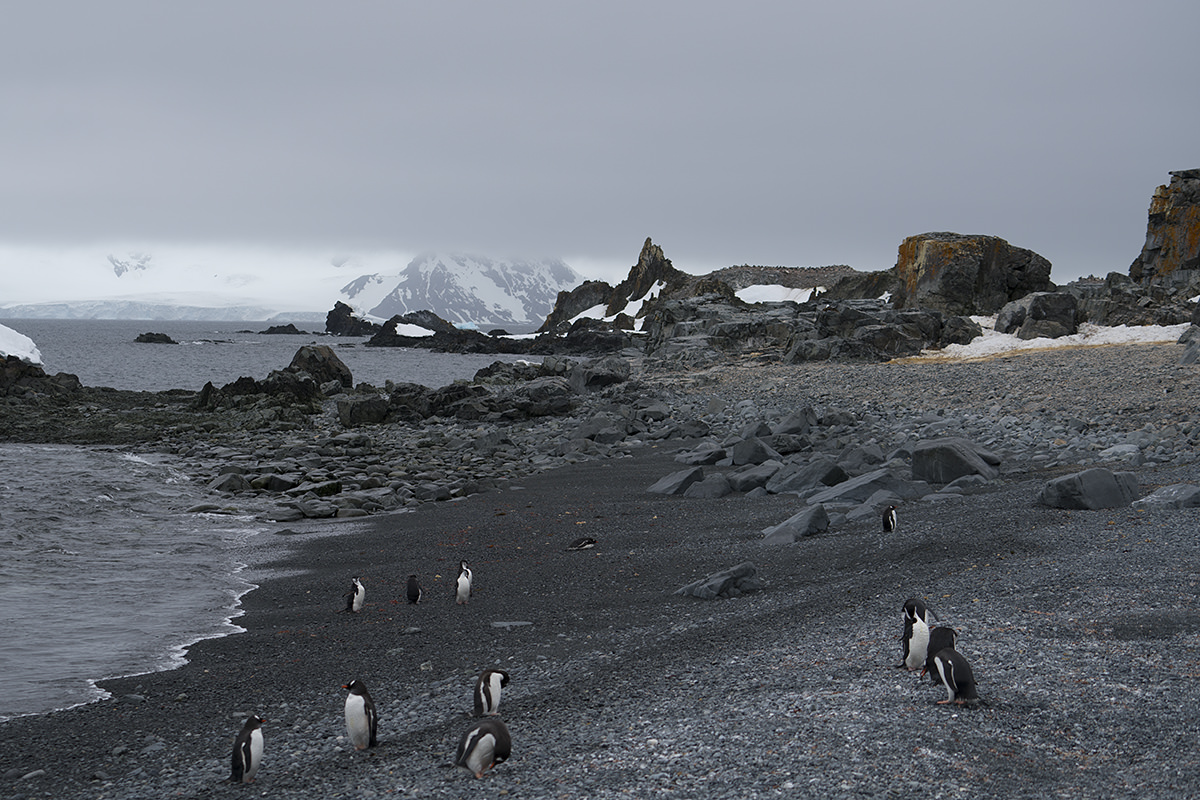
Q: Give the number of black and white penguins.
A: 12